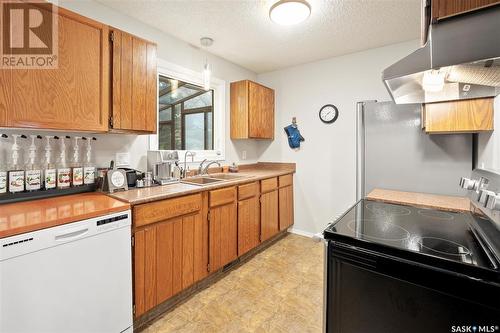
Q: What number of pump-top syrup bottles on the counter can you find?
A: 7